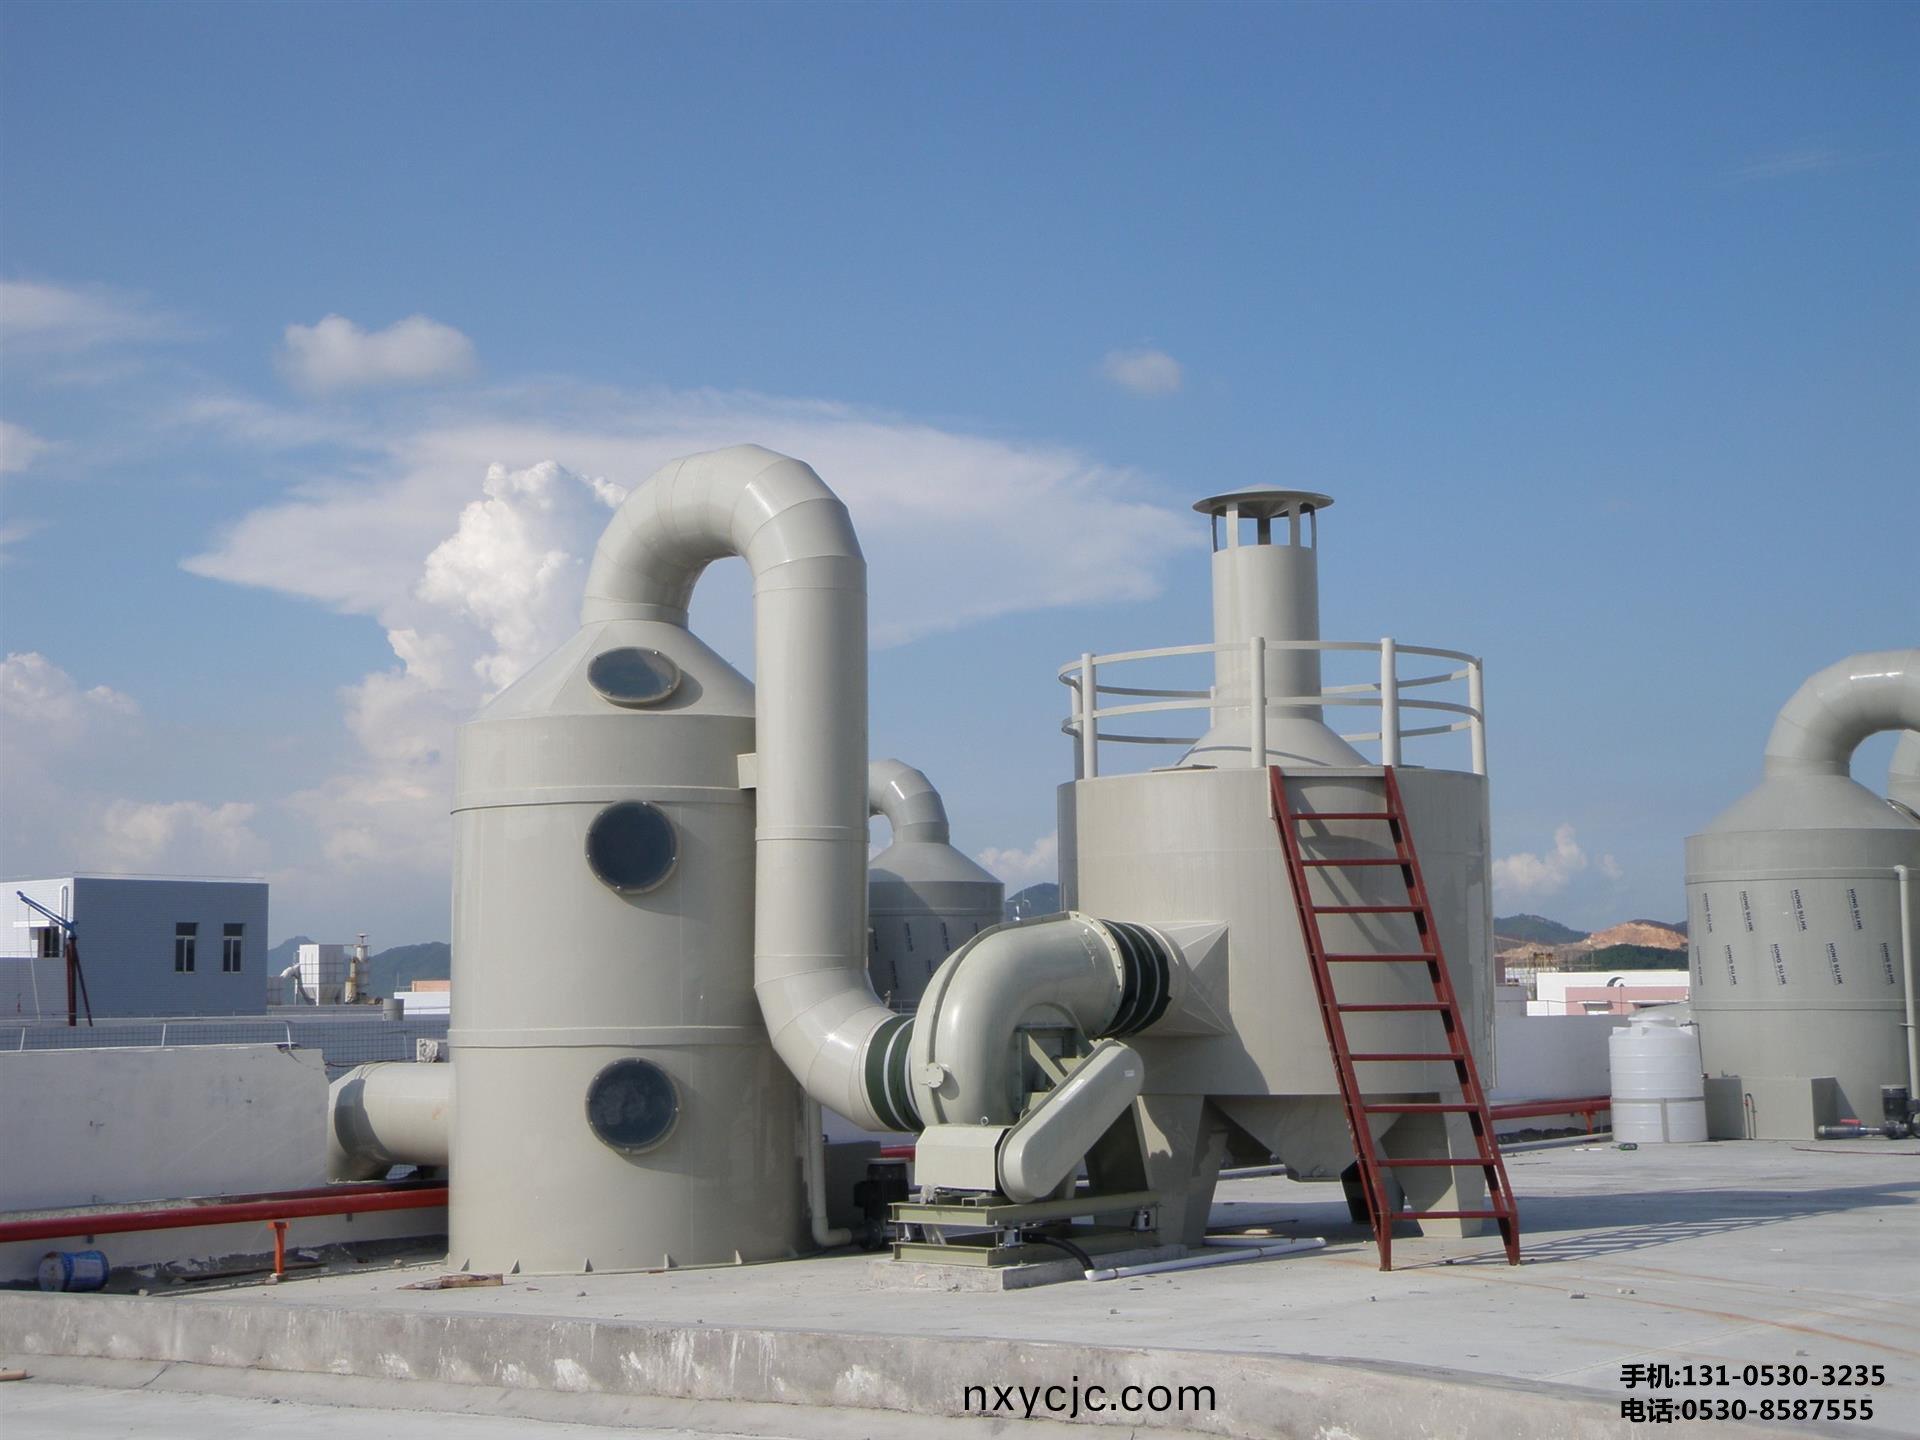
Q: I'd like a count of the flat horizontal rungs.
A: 9